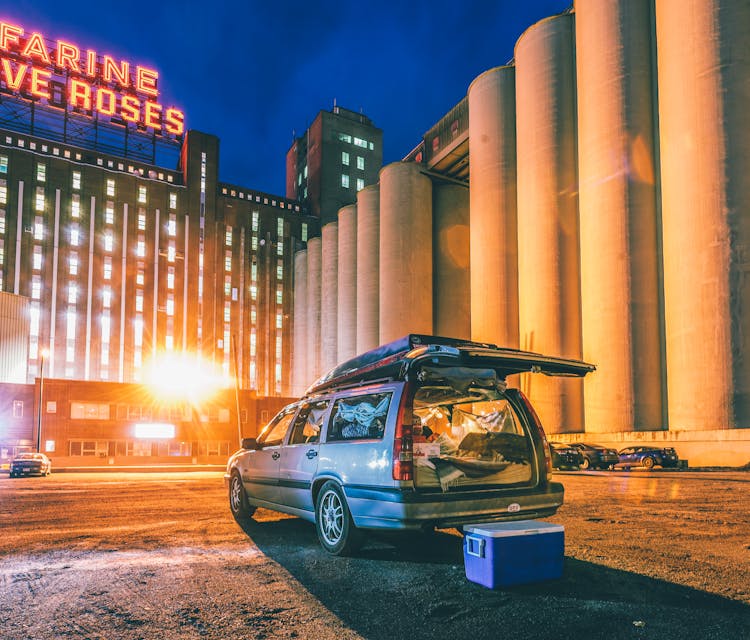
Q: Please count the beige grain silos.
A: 11